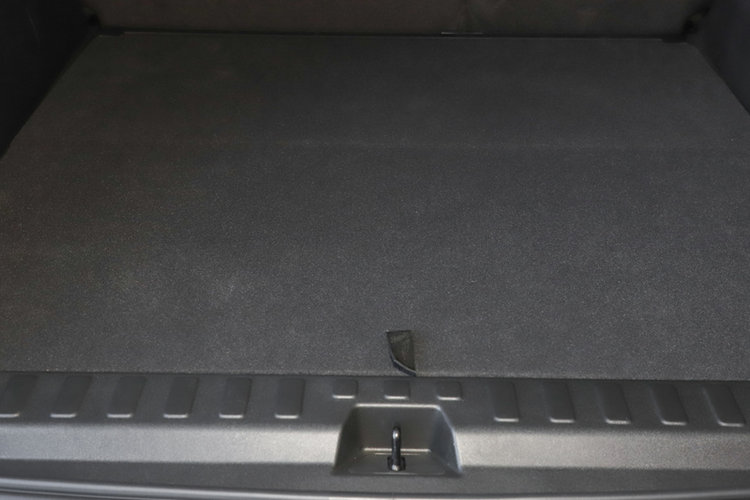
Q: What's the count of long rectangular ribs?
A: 11